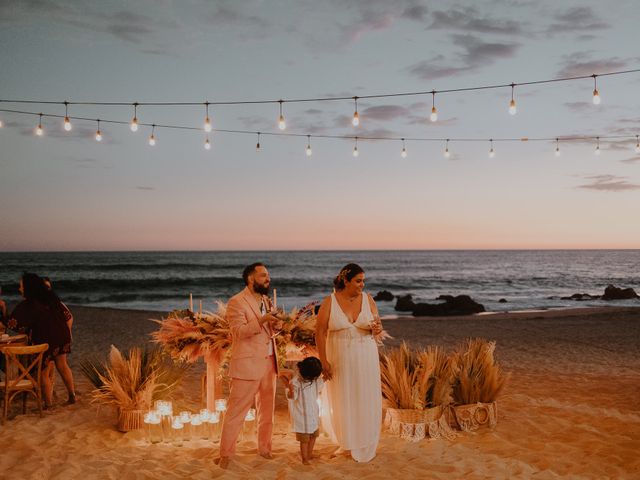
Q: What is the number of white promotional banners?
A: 0